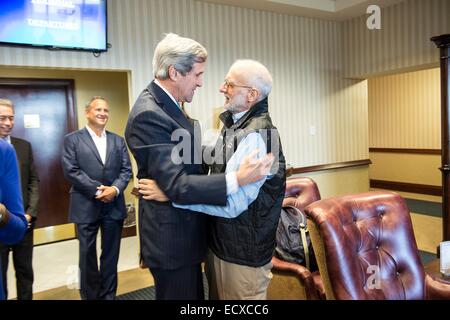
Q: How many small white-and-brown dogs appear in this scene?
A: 0